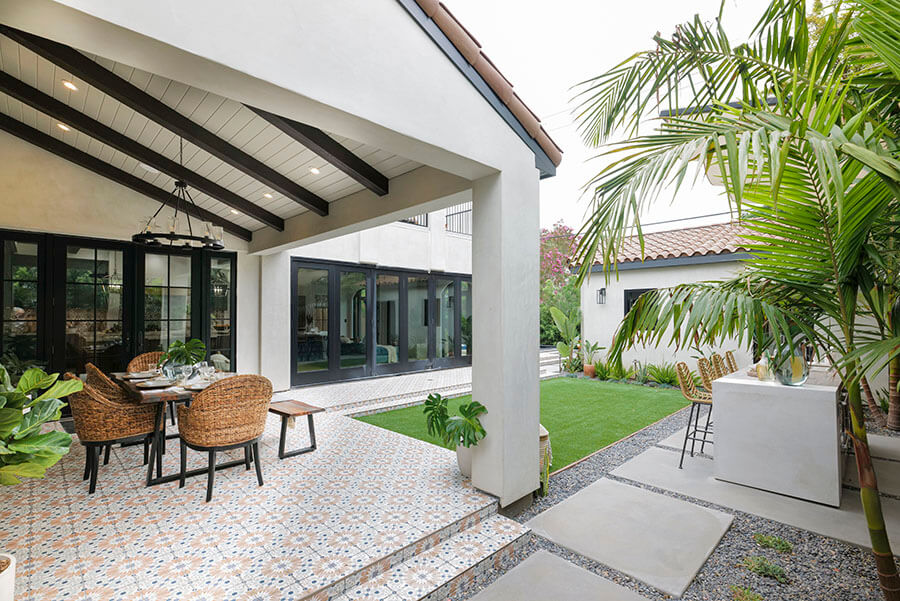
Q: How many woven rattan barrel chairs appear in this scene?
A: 4